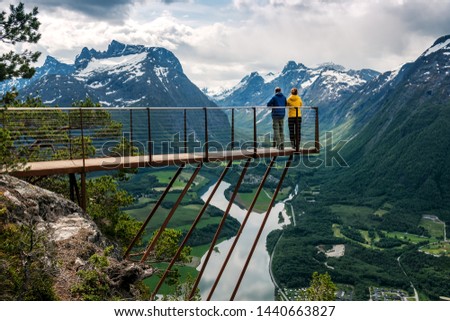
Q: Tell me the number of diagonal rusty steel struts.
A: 6